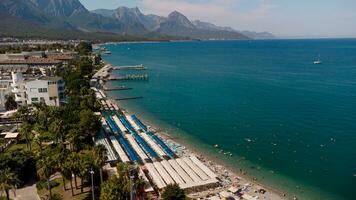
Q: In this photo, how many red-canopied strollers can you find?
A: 0